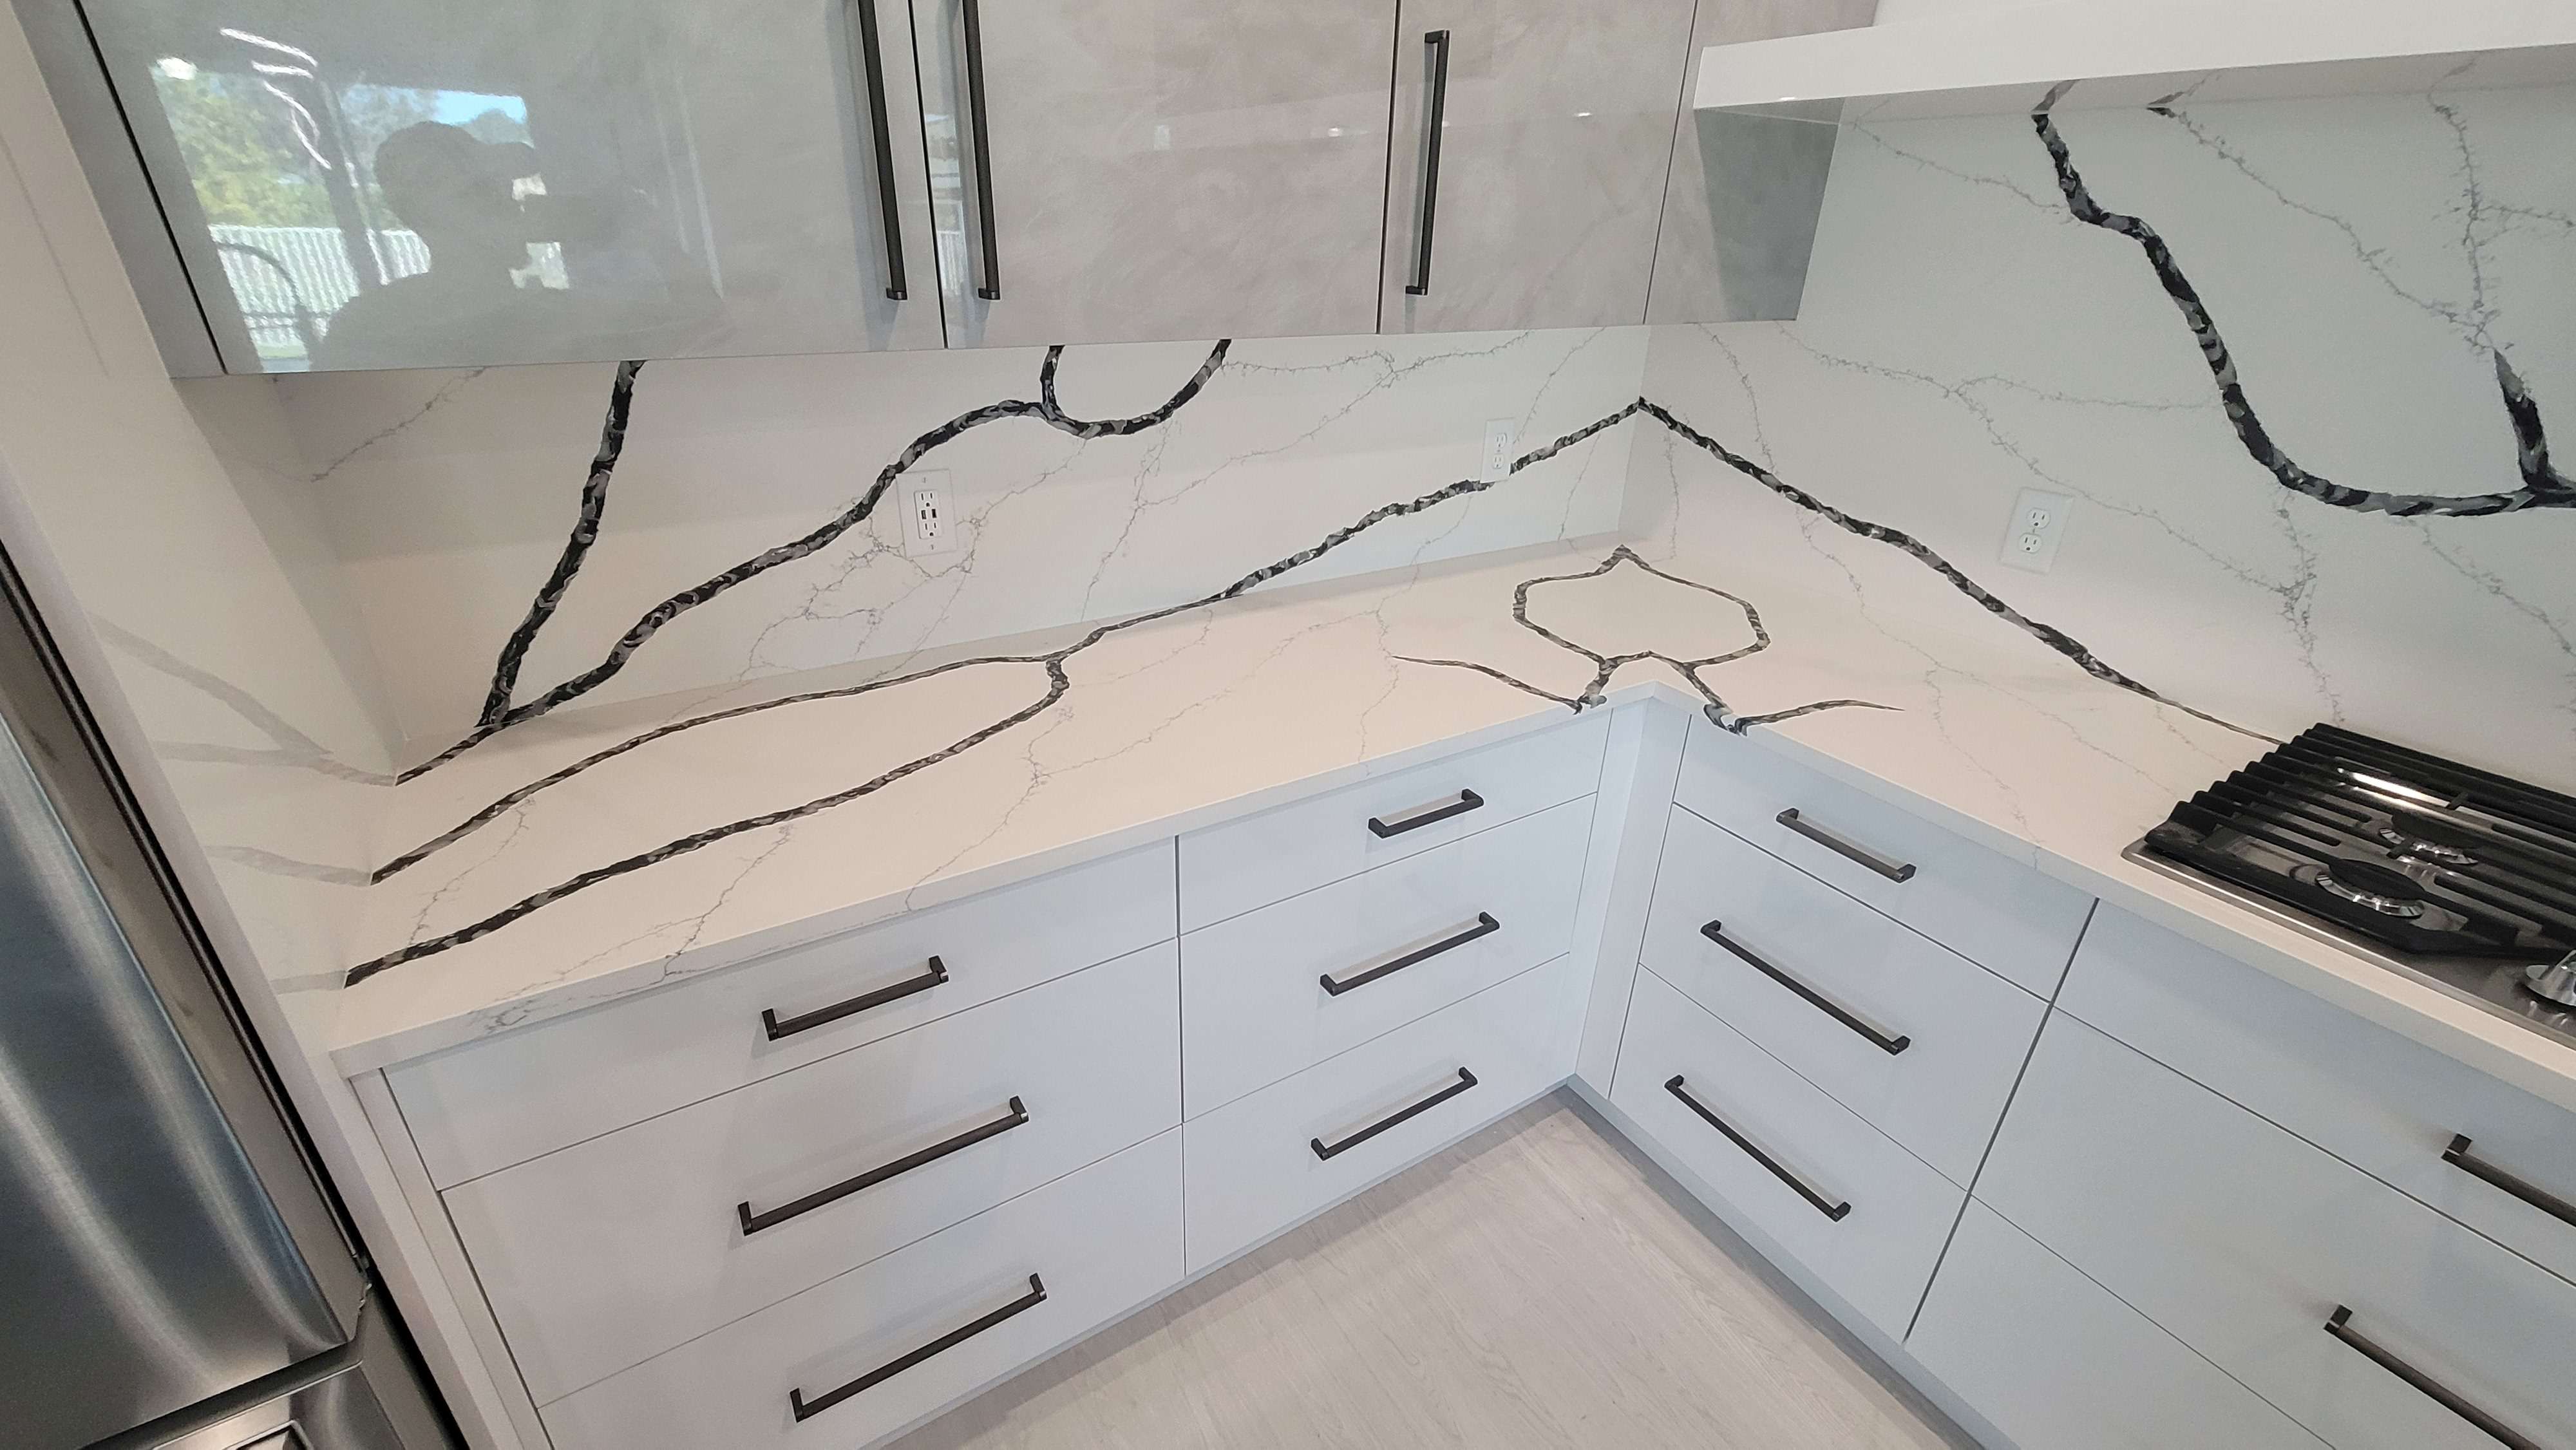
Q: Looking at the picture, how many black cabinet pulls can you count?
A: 14